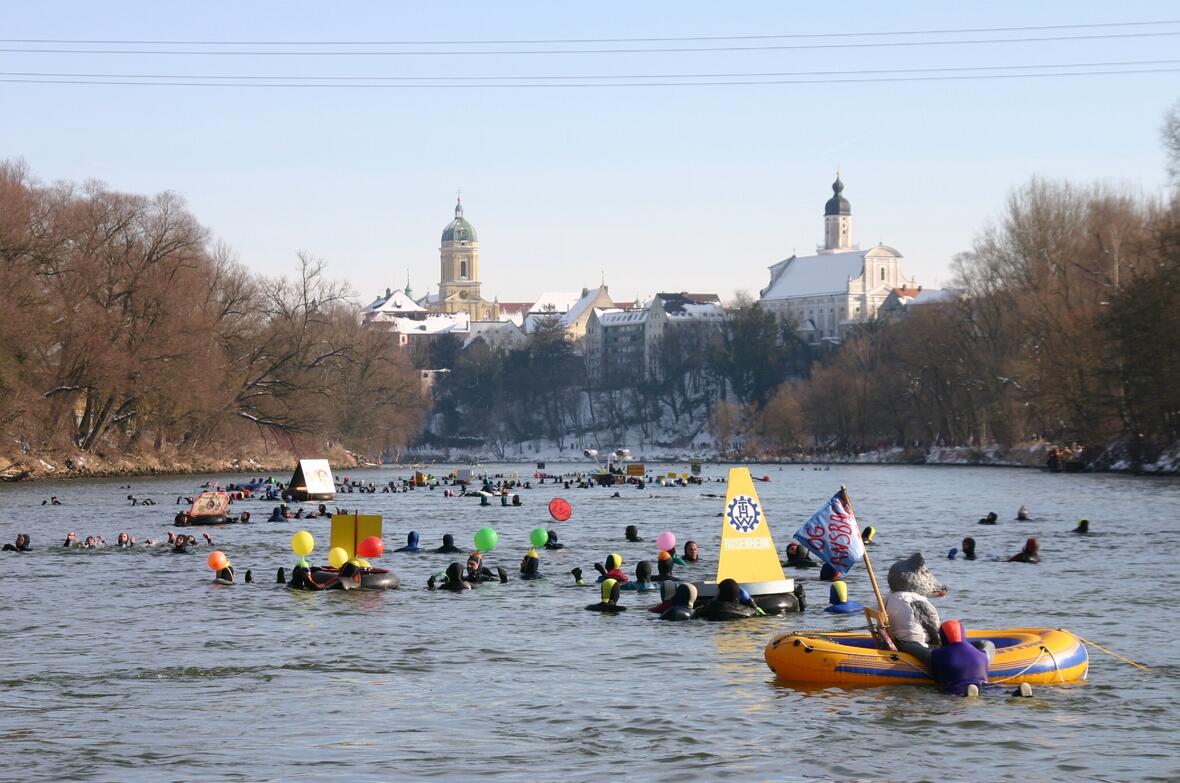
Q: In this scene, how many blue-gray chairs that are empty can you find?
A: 0